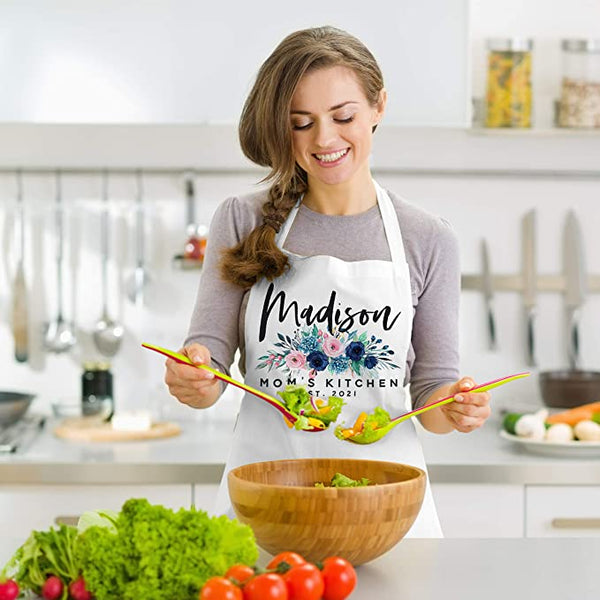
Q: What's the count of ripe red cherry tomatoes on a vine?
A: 6